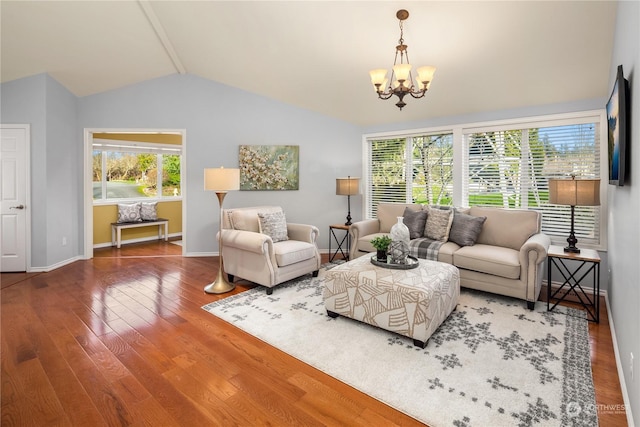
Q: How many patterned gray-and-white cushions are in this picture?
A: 3